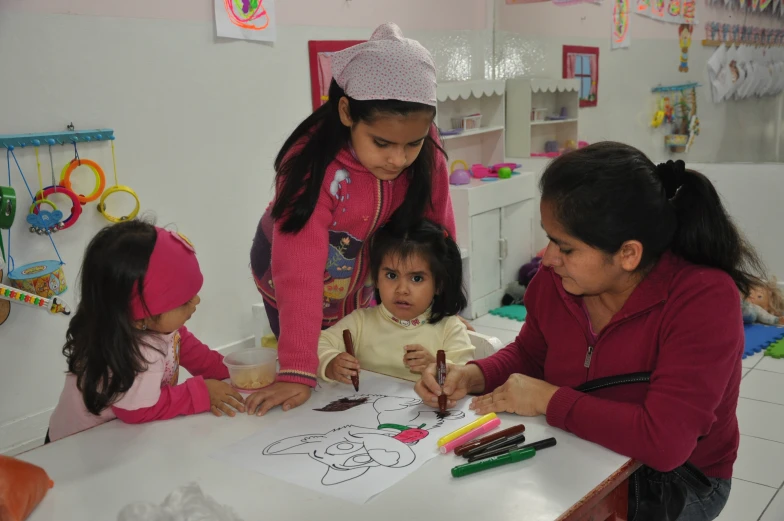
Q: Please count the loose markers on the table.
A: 6